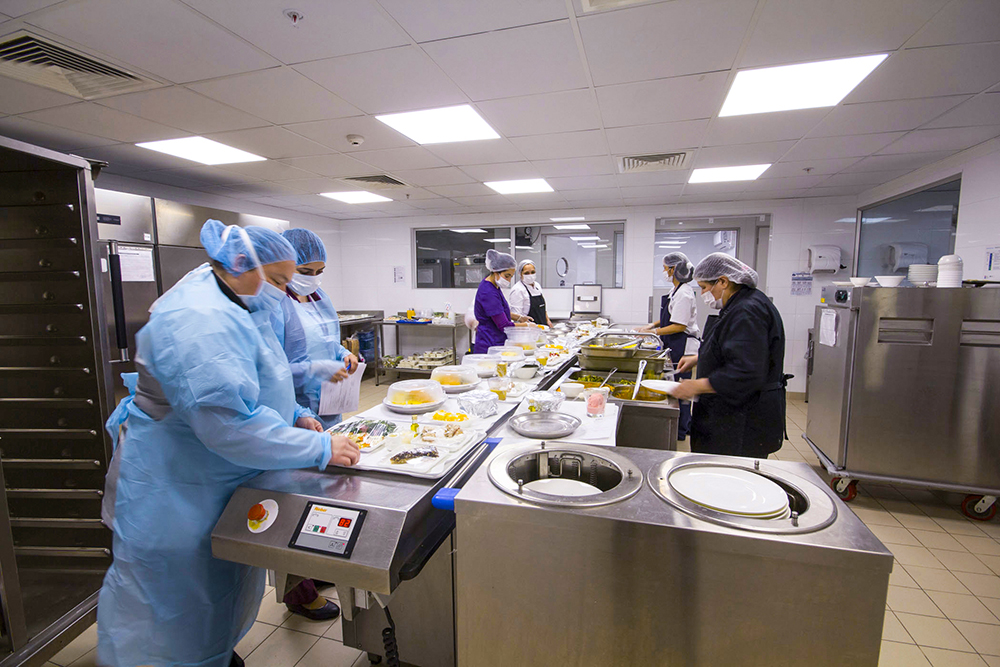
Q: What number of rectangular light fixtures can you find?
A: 6